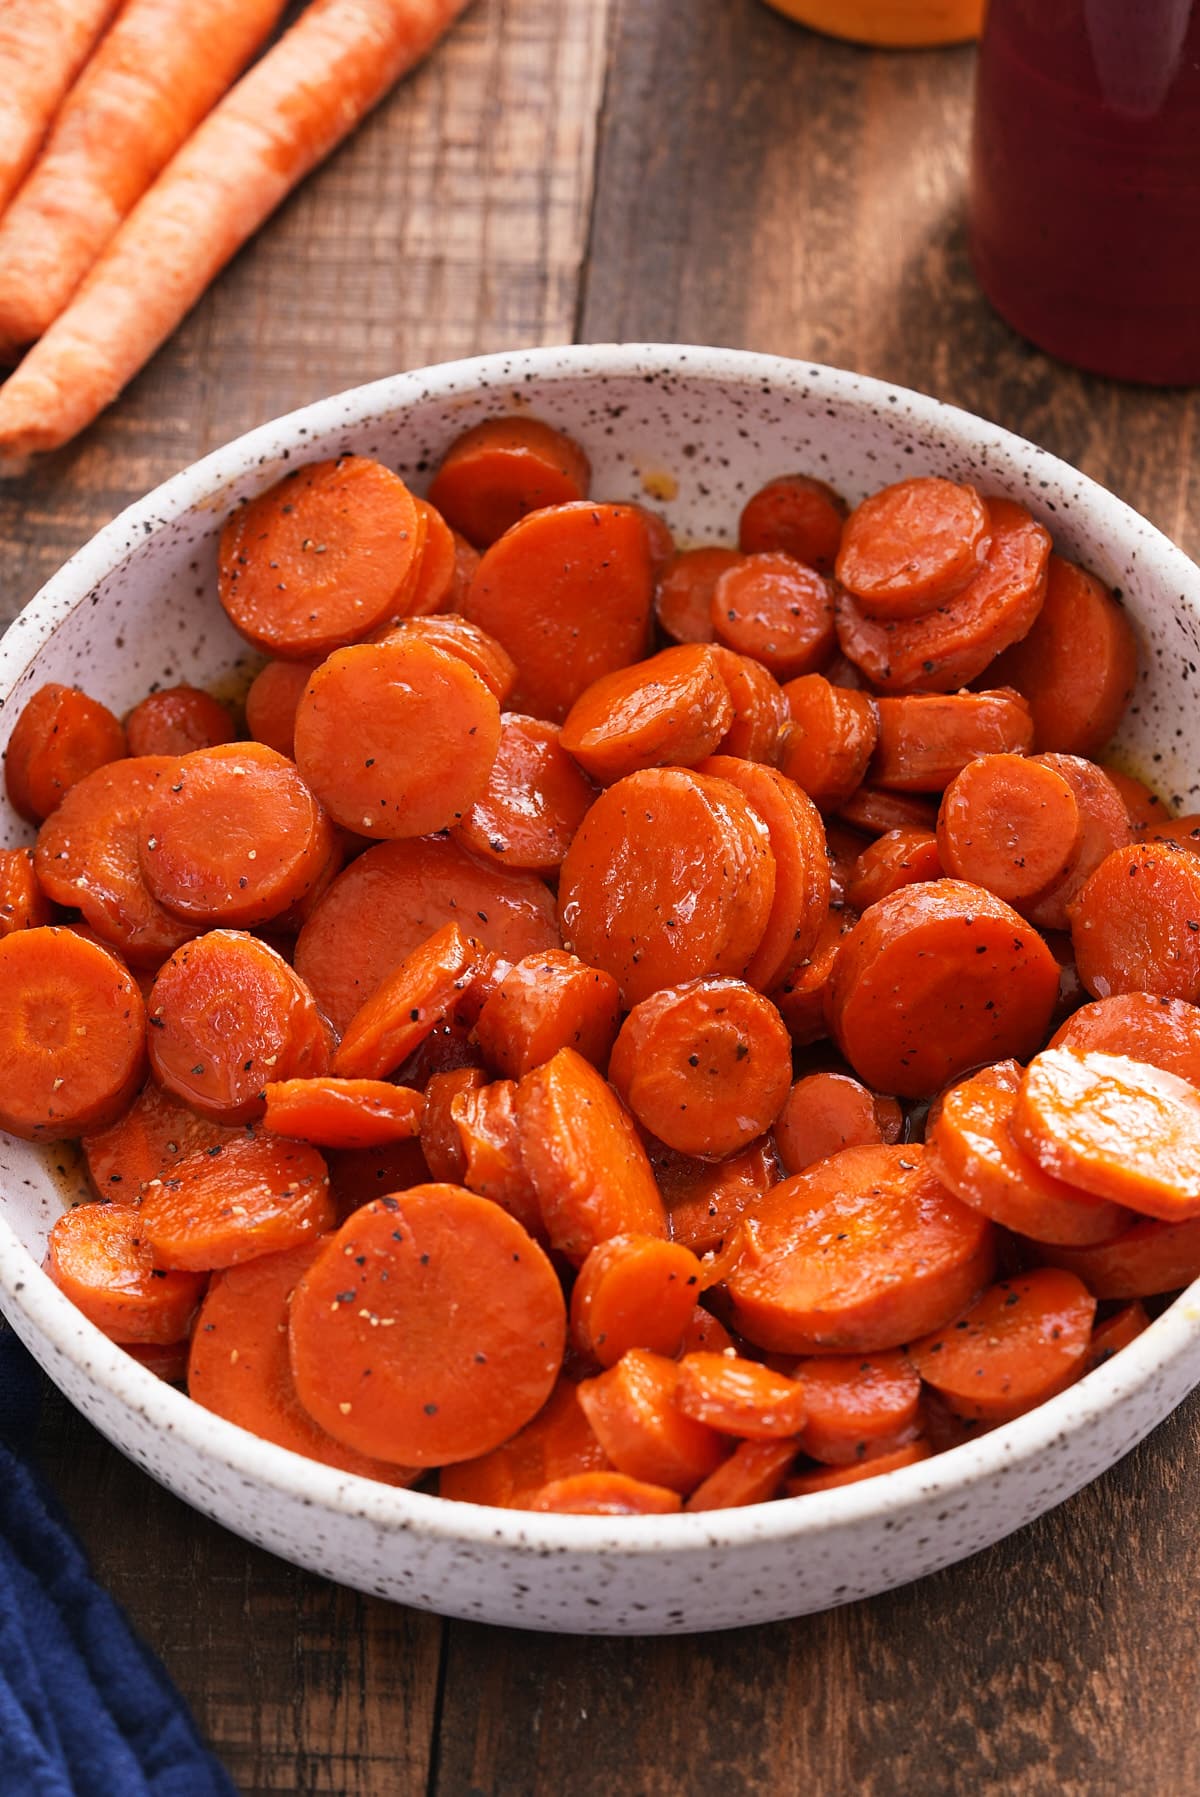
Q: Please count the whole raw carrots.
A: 3